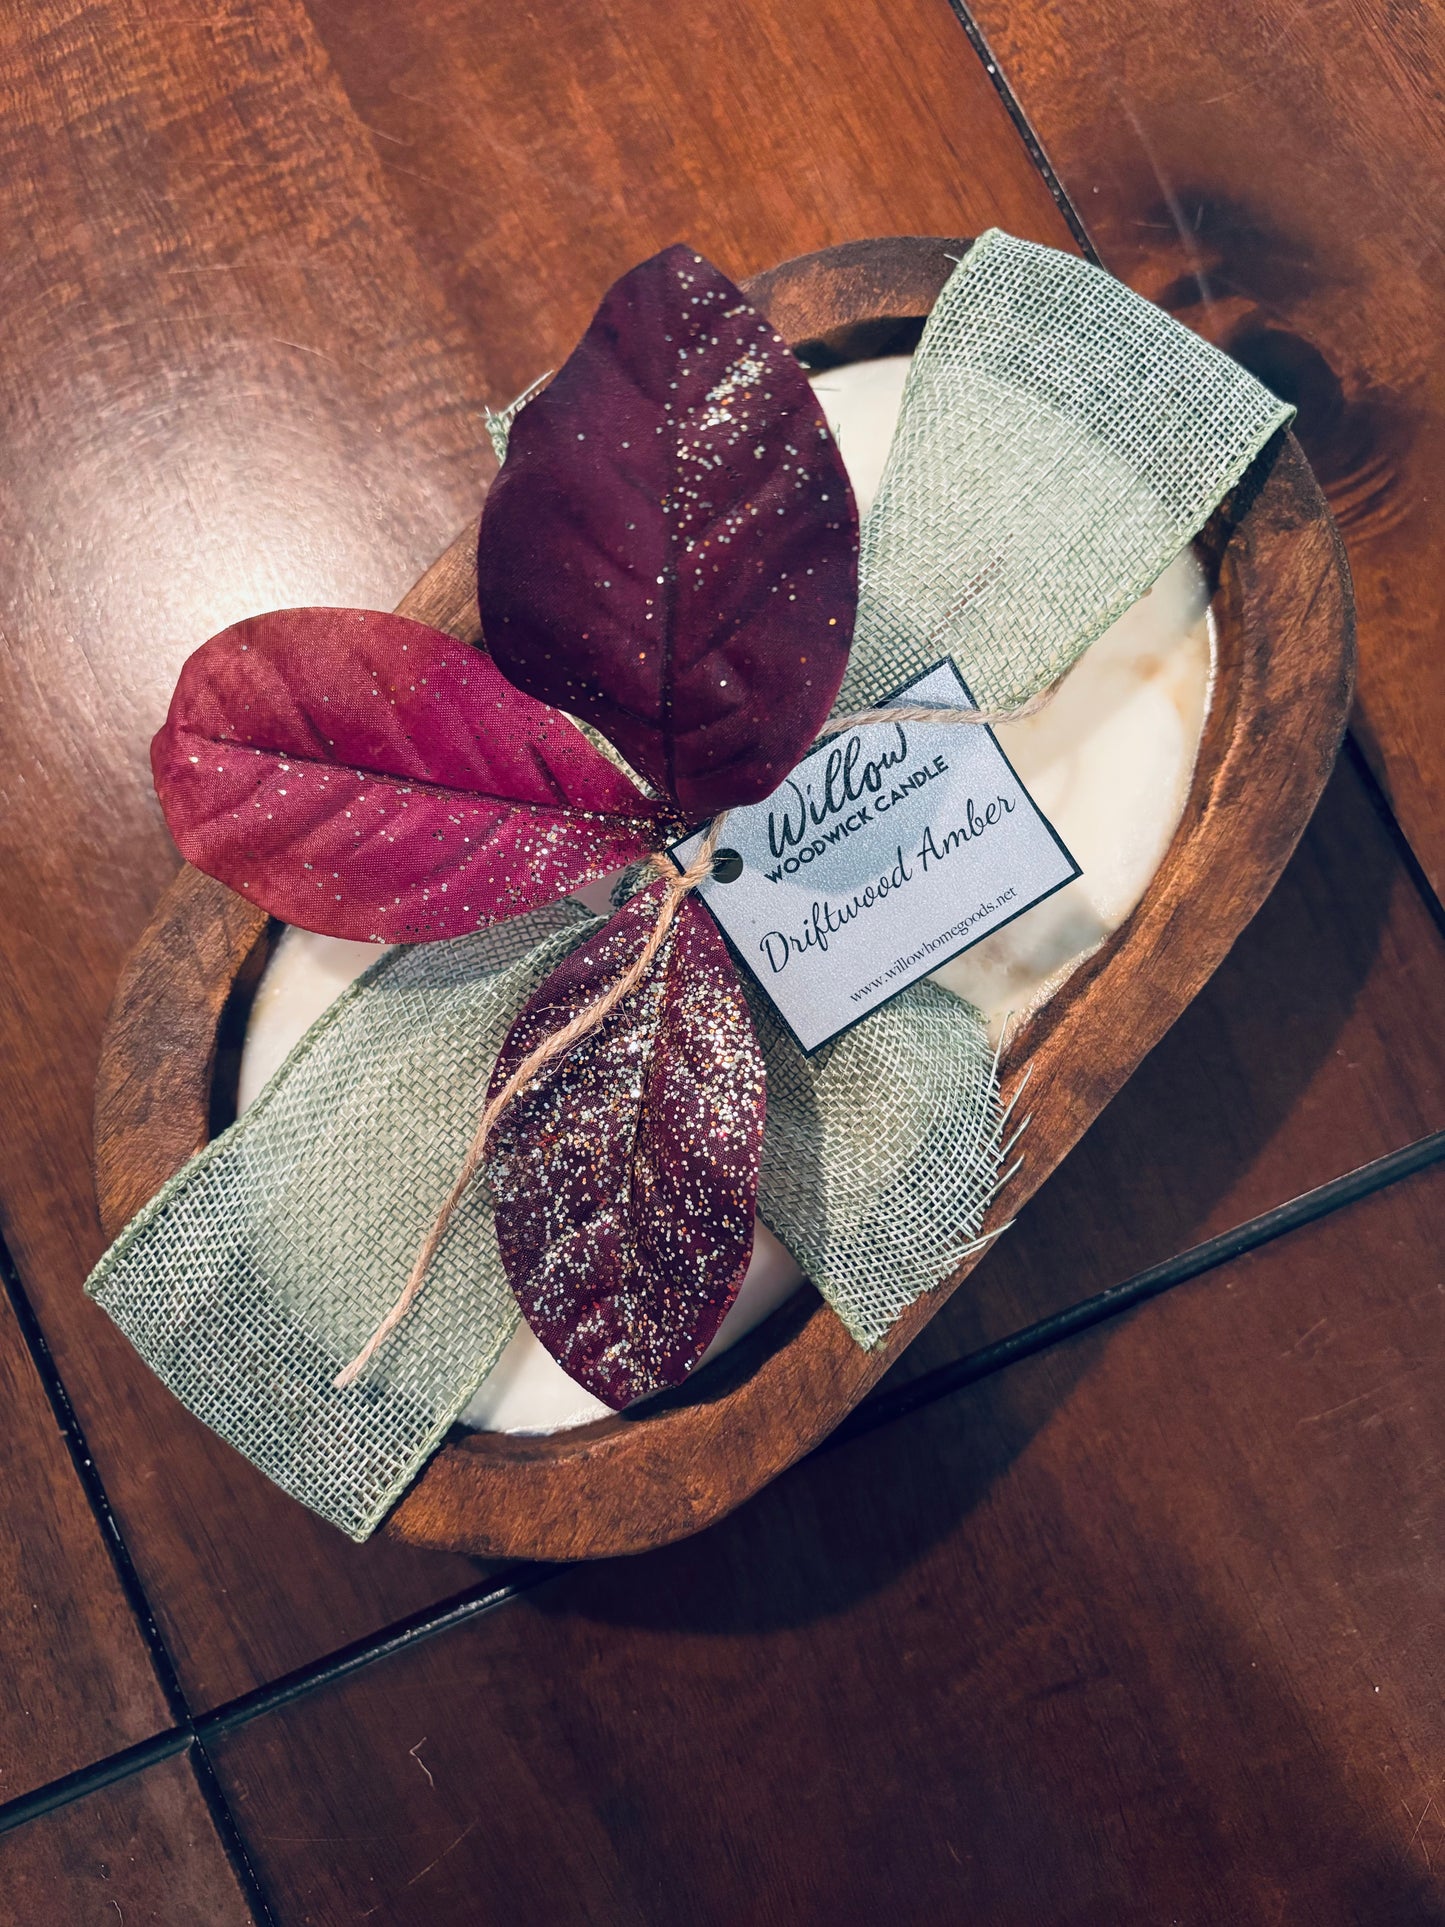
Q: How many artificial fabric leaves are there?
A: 3